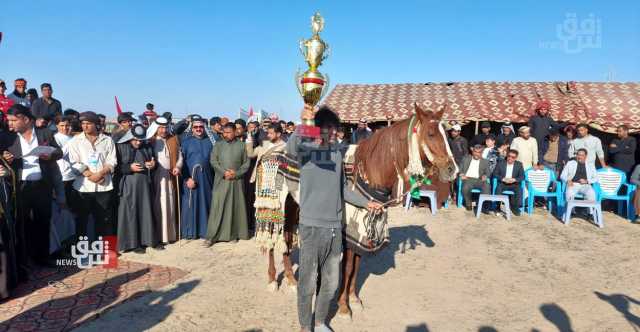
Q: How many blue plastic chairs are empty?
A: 2